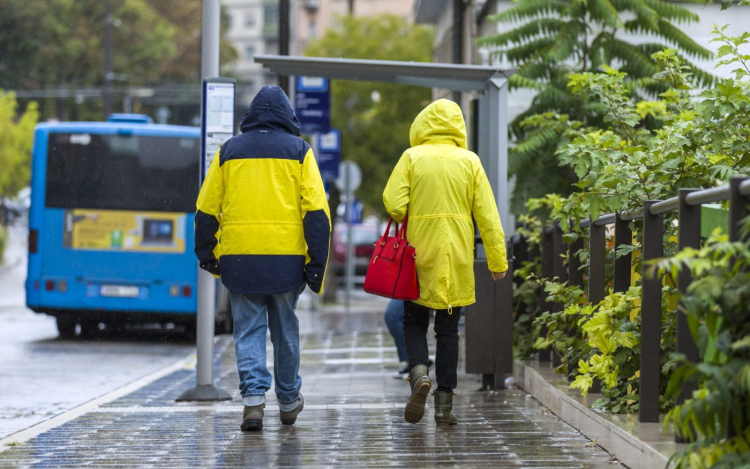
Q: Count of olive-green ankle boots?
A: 2